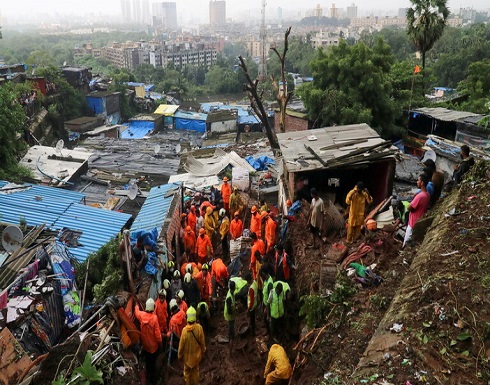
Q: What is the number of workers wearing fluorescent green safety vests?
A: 7